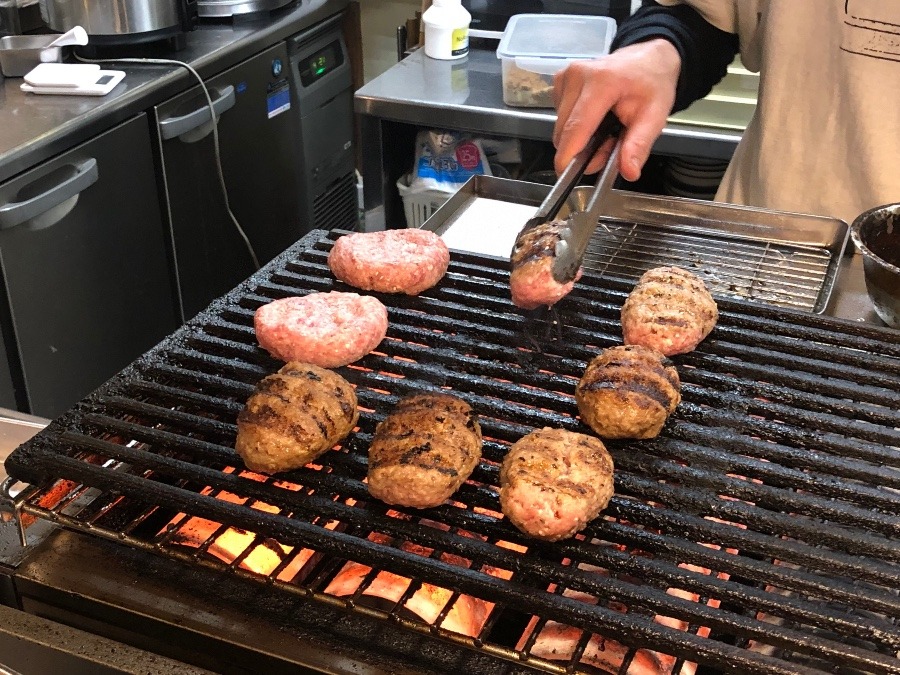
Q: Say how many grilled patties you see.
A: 6